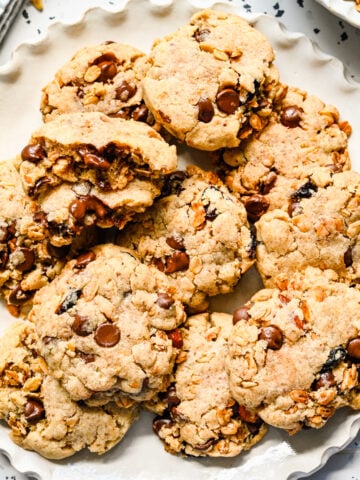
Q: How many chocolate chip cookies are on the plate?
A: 11